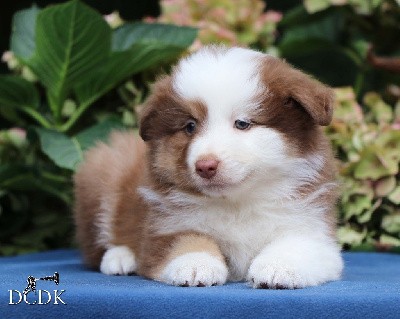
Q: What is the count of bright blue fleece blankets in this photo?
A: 1